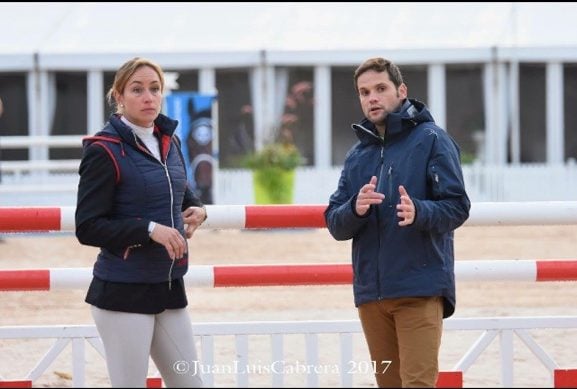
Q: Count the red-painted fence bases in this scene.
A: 4